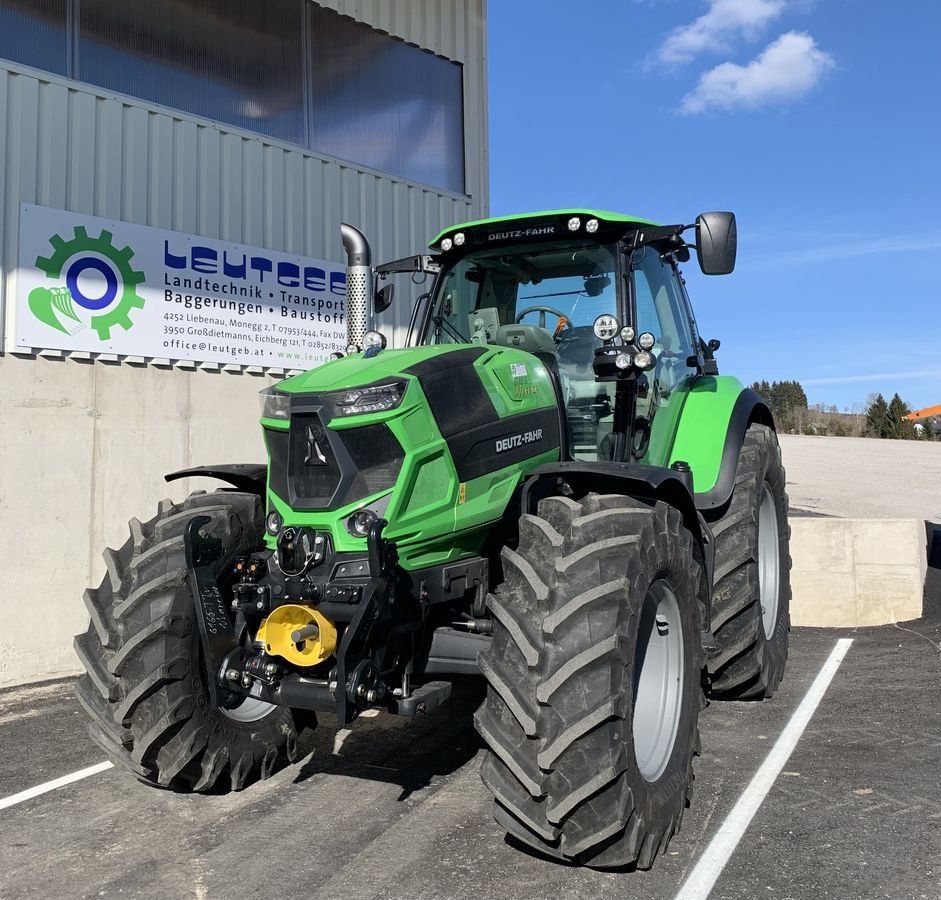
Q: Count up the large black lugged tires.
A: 3